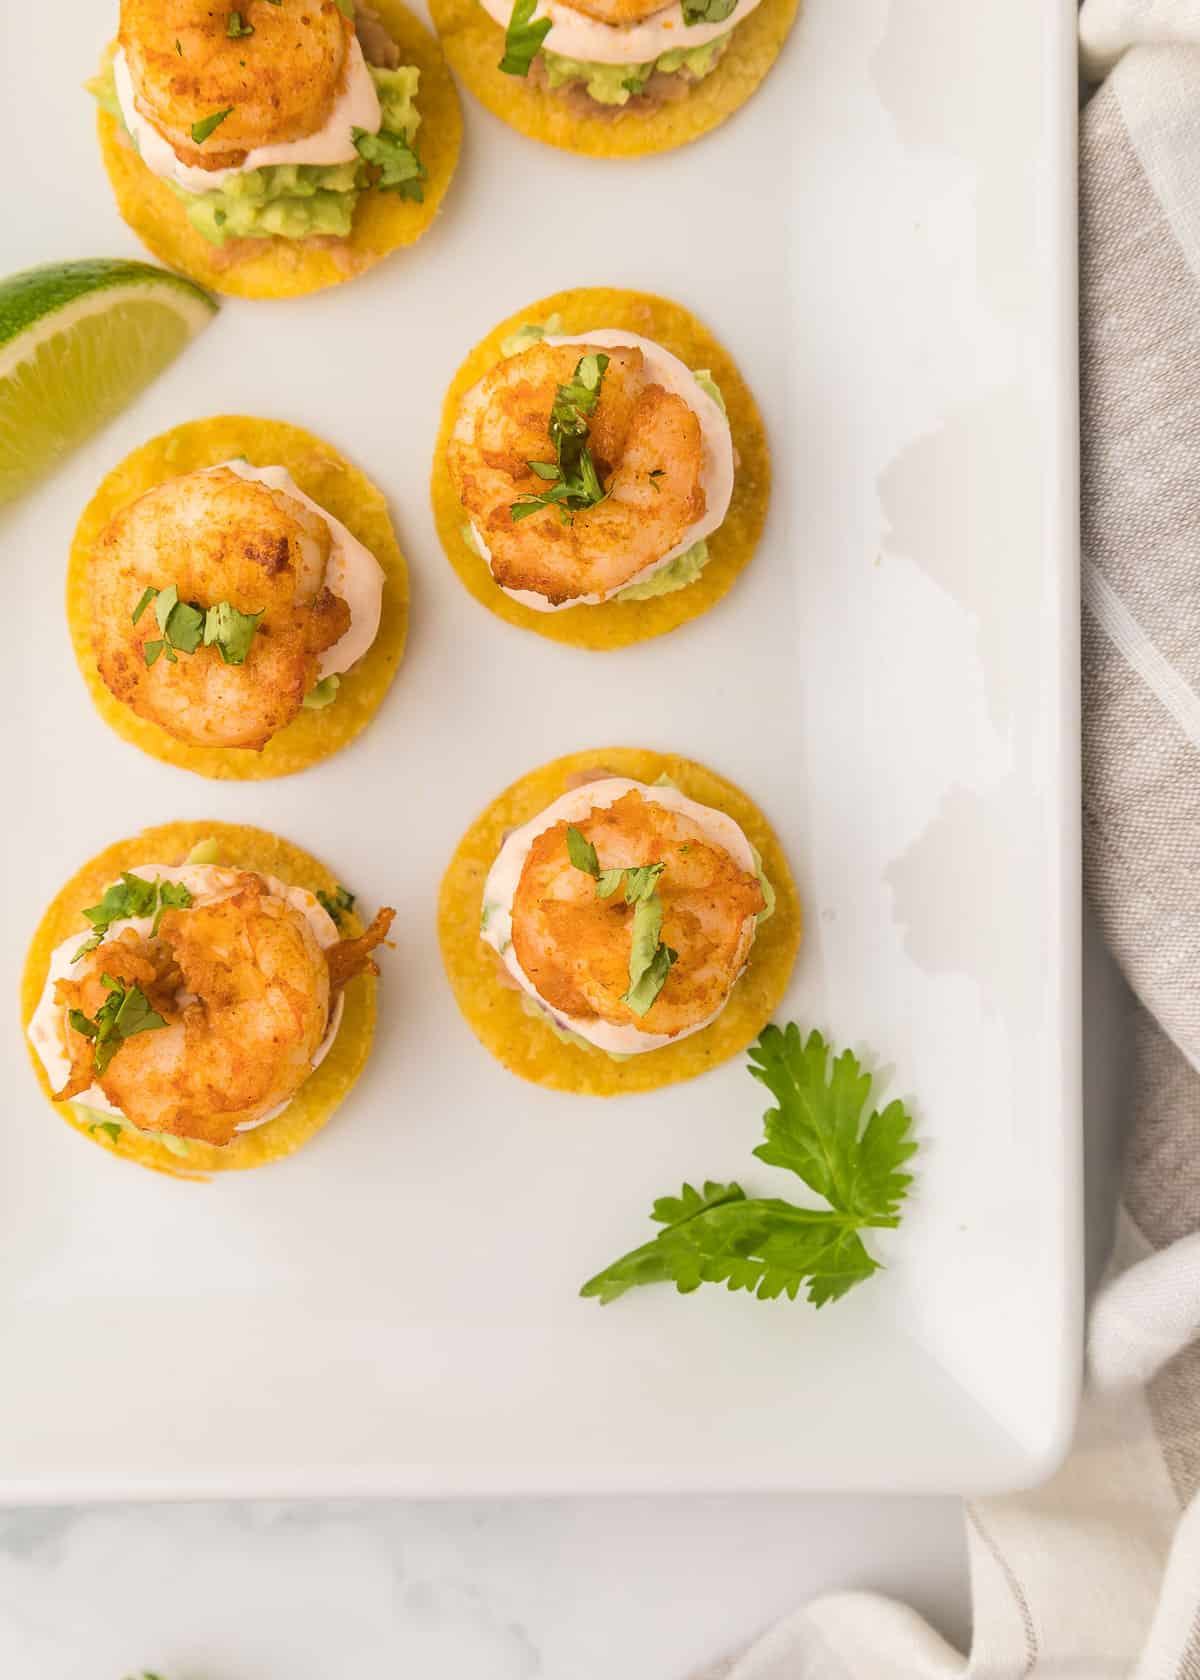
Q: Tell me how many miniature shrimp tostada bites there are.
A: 6